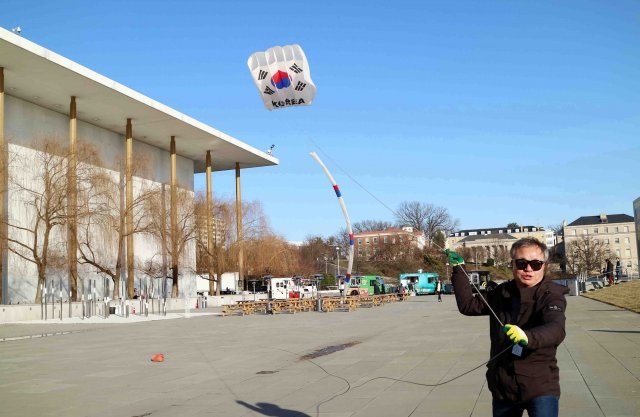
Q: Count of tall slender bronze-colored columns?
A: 6